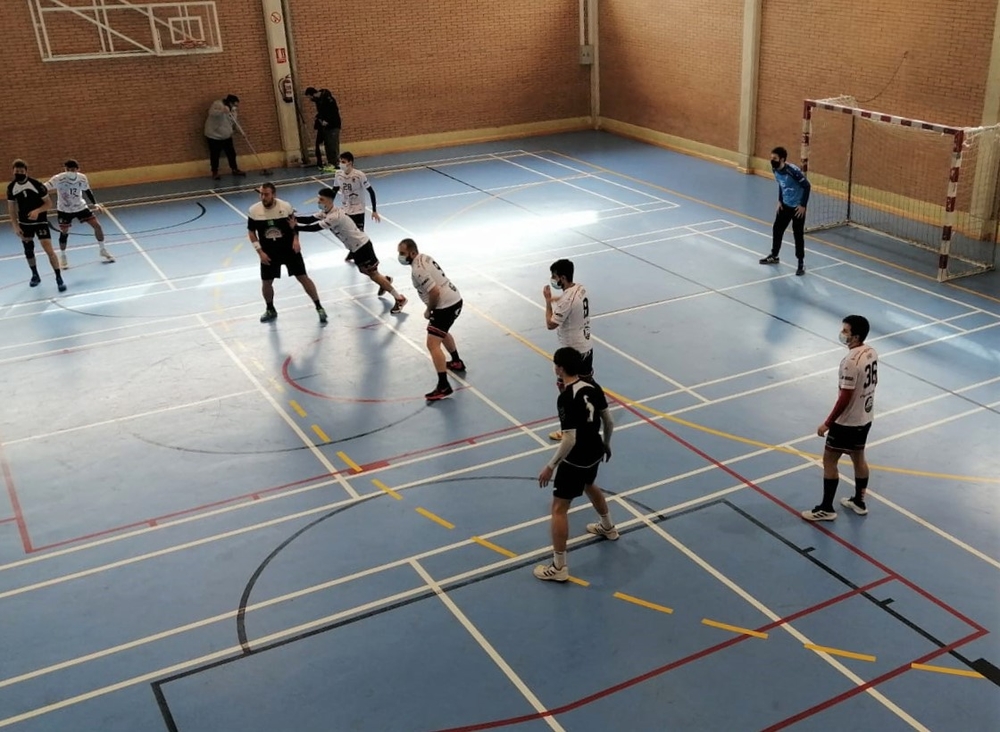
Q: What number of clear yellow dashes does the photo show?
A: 11